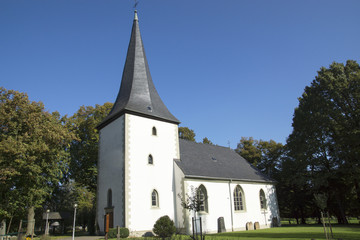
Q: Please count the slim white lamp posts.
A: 2